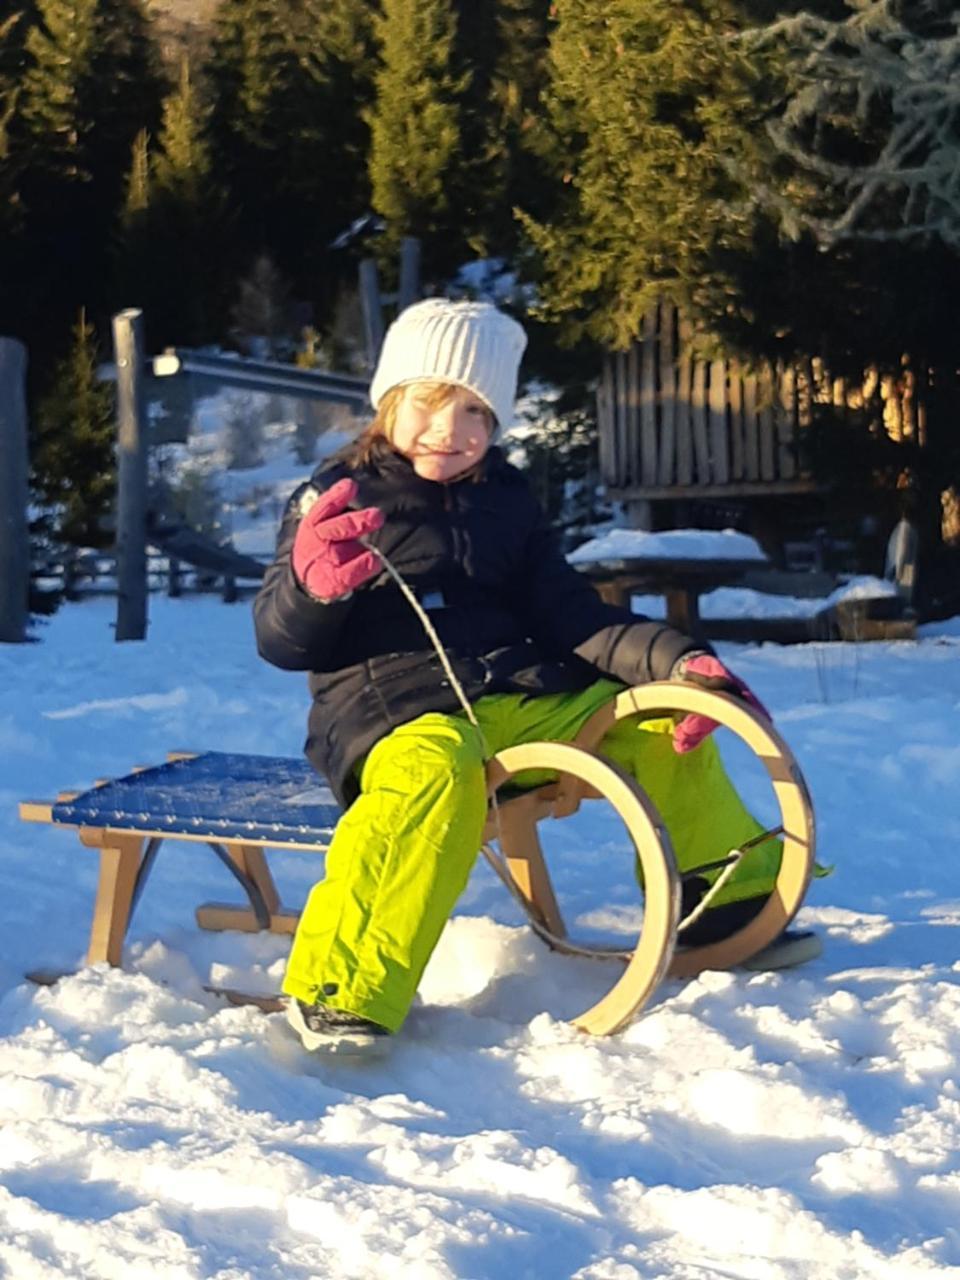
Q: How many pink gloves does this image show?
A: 2